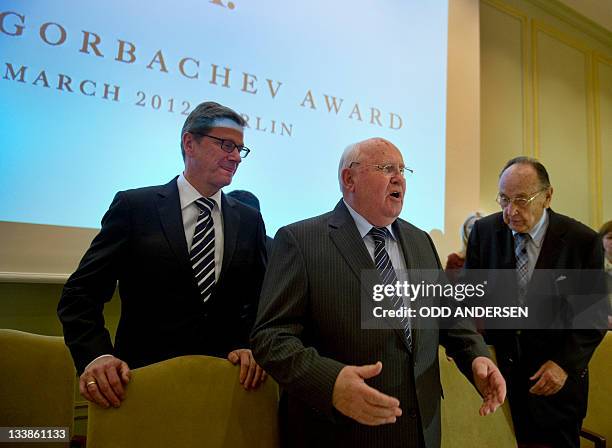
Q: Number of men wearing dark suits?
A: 3